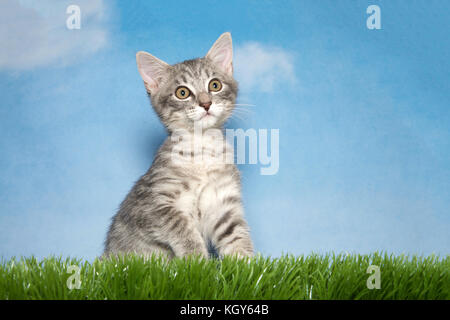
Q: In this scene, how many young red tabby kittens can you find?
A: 0